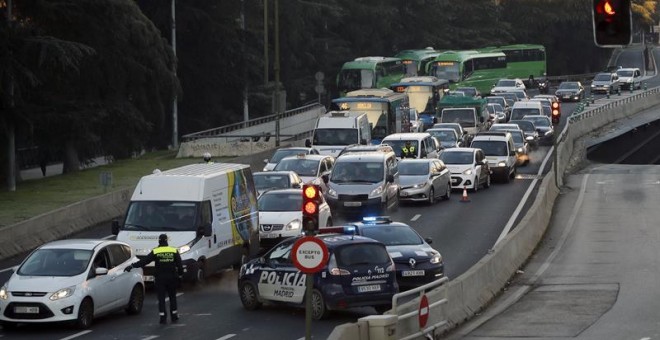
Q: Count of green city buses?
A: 4